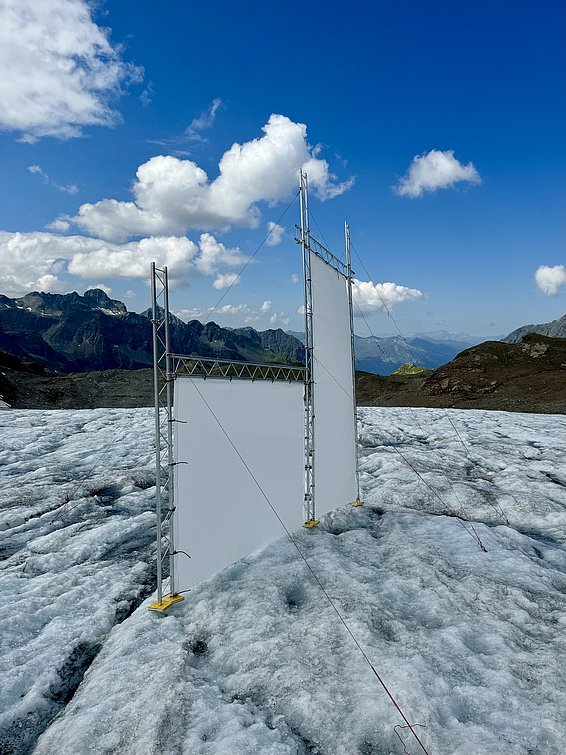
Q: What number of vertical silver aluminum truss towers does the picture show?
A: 3